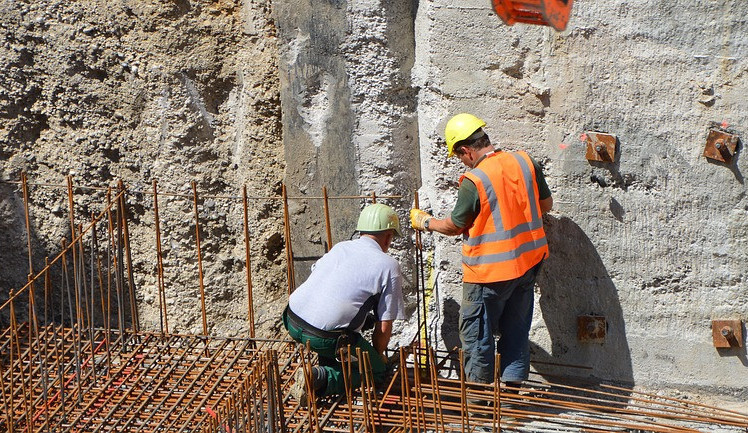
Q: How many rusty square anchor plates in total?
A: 4